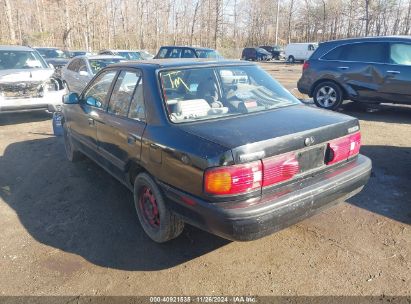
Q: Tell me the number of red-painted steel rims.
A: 1